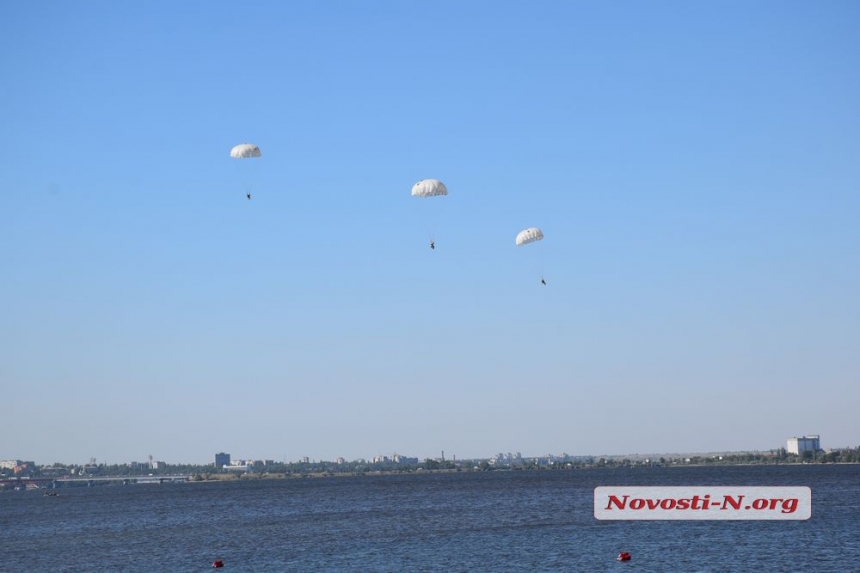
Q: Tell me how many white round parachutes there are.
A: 3